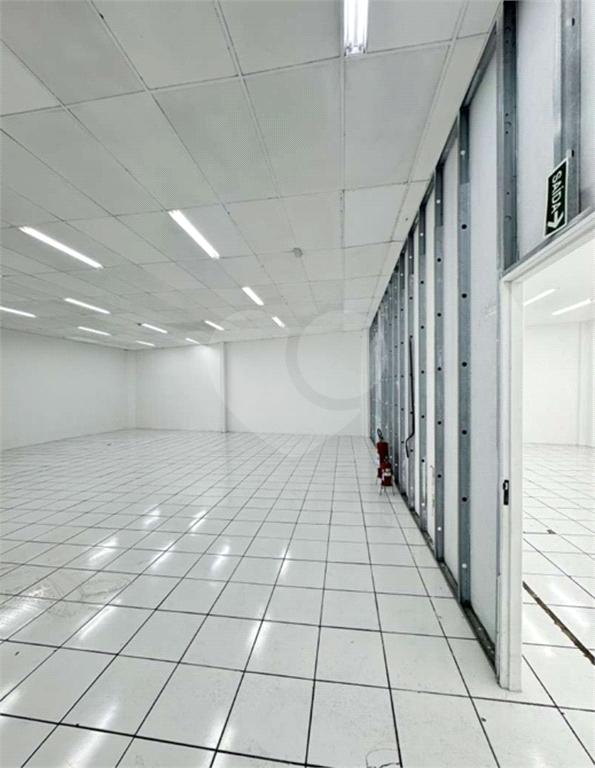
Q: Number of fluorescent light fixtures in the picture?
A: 14